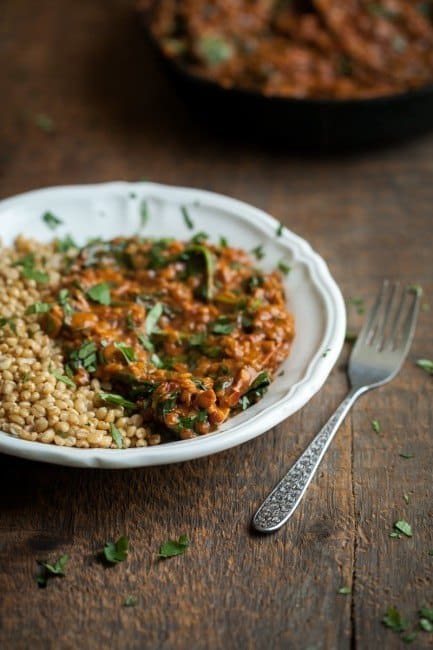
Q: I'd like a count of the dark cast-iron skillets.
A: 1